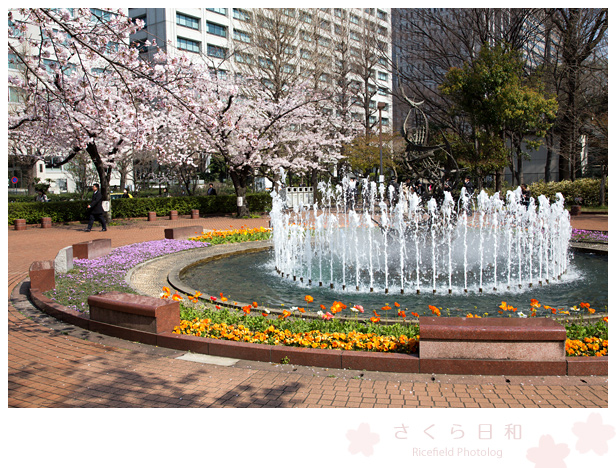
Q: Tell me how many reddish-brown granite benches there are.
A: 5